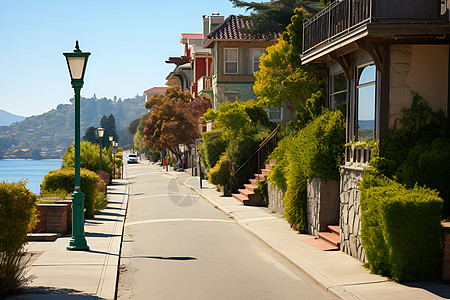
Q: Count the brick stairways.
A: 2